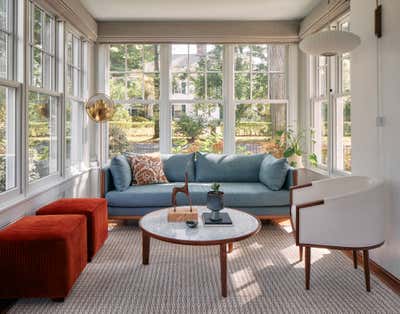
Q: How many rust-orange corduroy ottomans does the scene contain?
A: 2